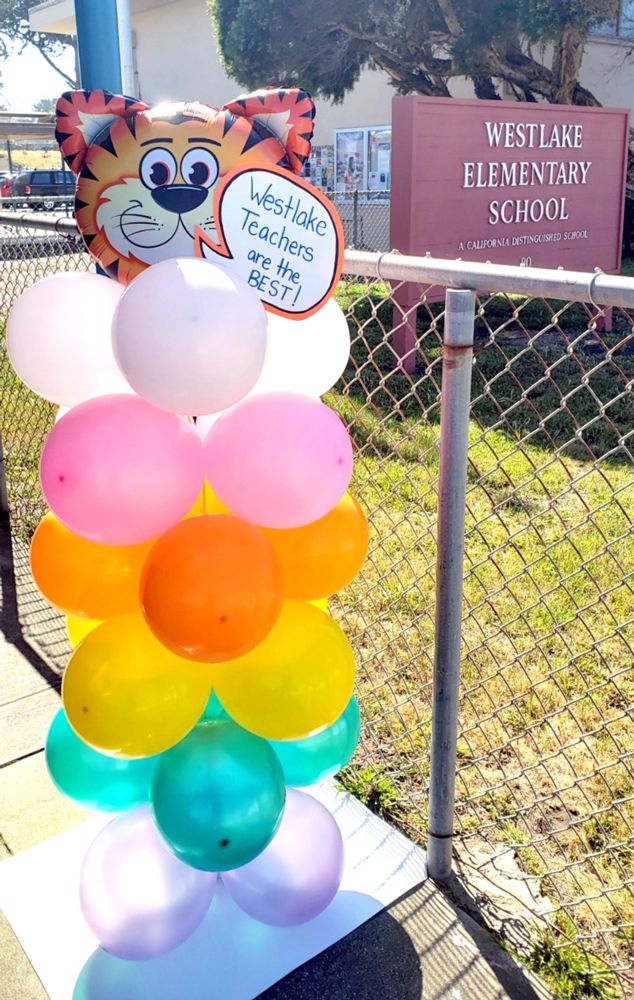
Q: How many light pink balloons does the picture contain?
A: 2